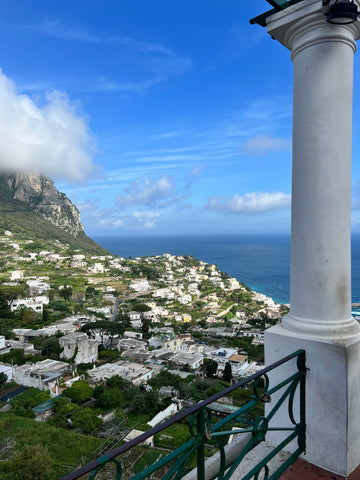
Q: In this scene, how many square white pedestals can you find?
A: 1